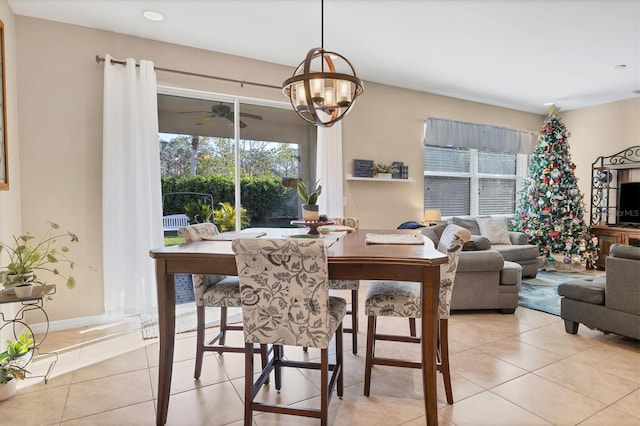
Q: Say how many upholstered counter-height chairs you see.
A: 4